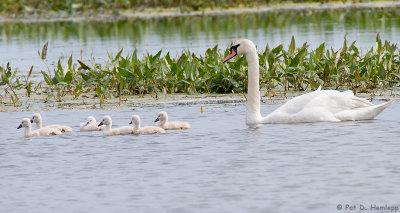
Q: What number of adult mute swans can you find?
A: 1